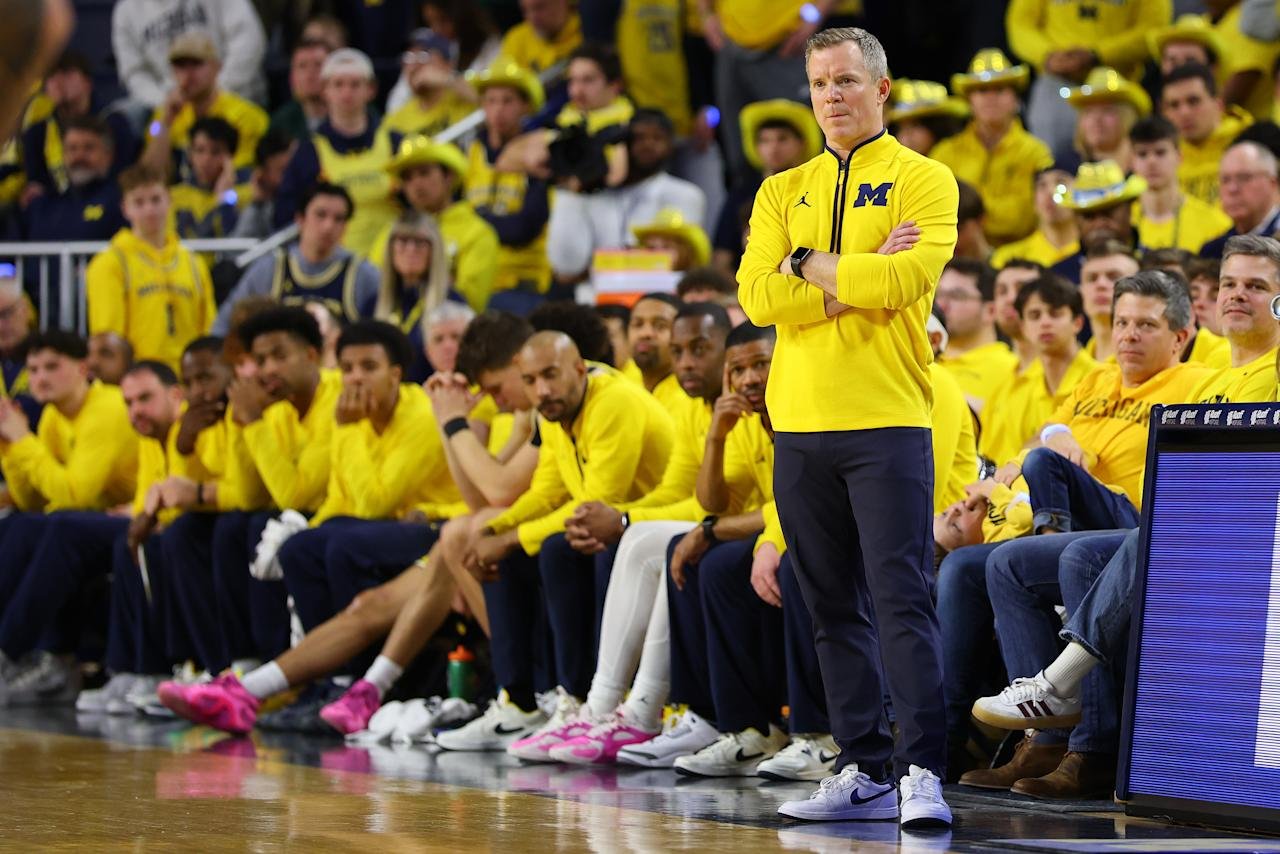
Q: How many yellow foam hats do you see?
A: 9